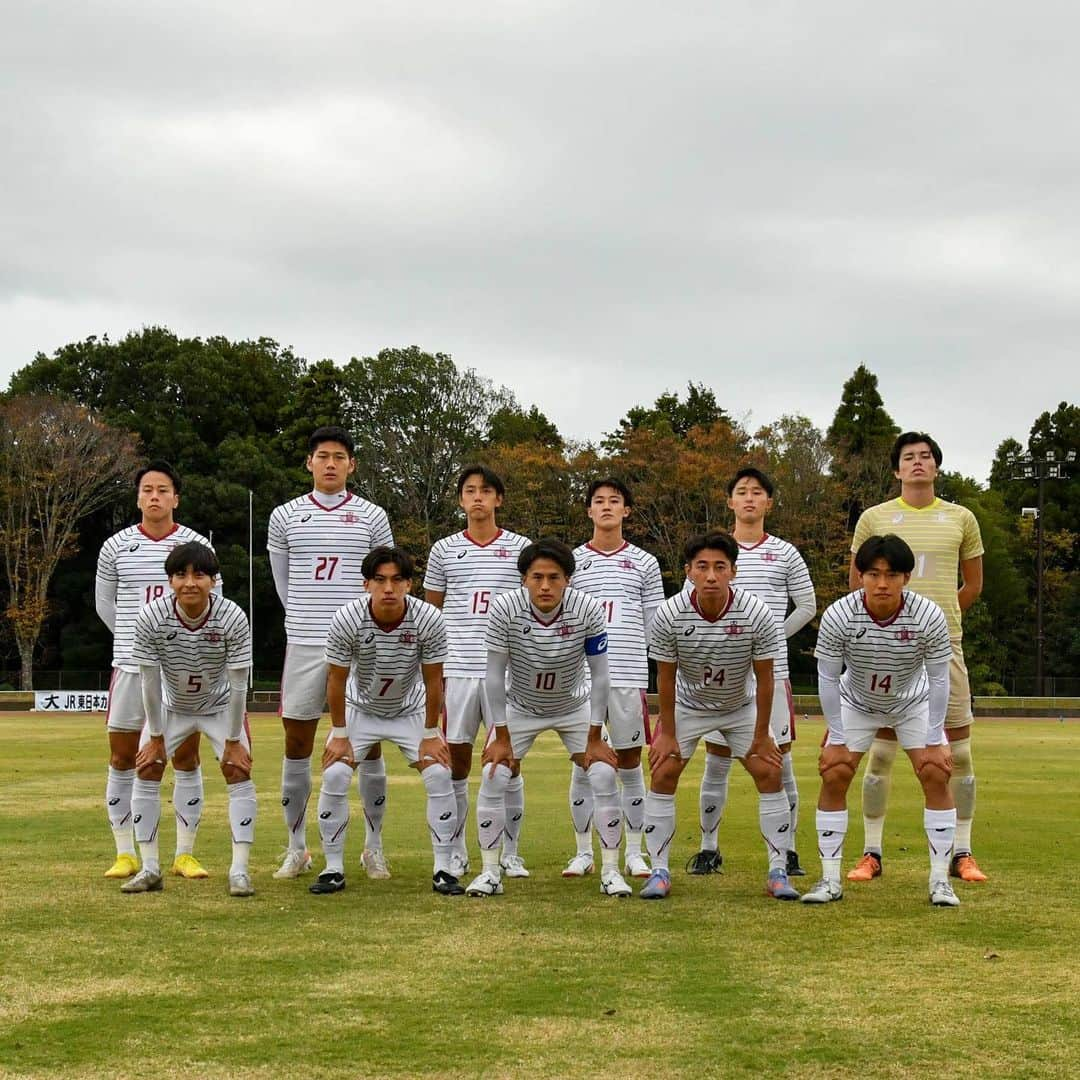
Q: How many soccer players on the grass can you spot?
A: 11